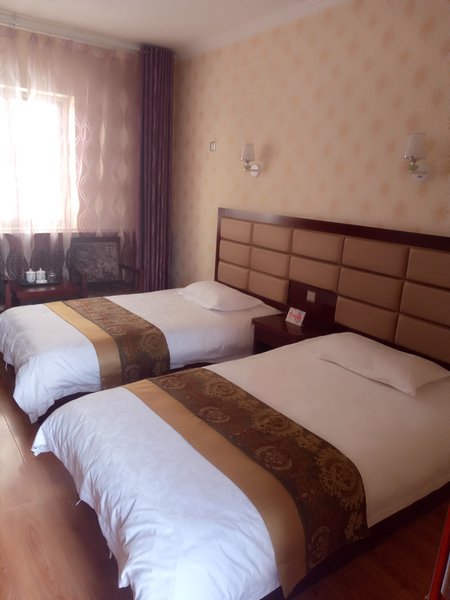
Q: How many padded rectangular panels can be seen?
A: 14